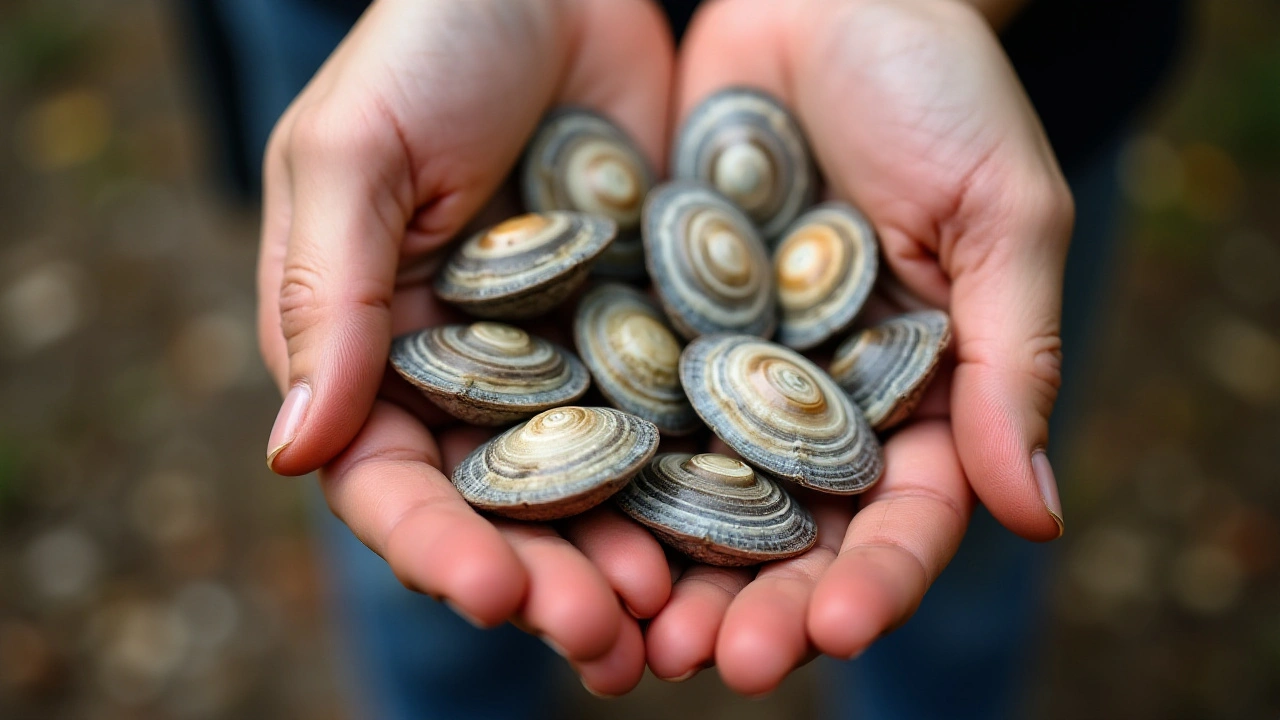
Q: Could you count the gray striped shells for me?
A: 11